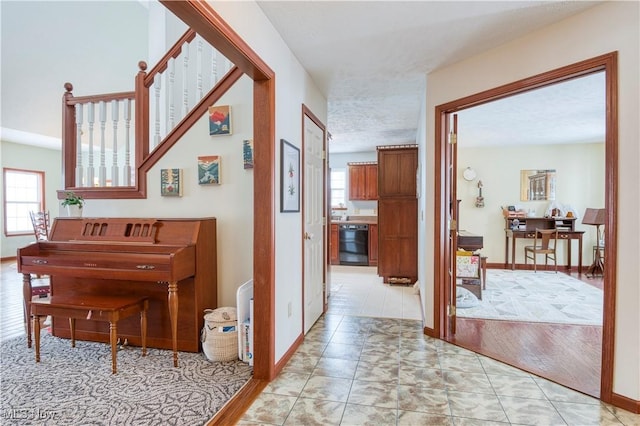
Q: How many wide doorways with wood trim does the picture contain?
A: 2